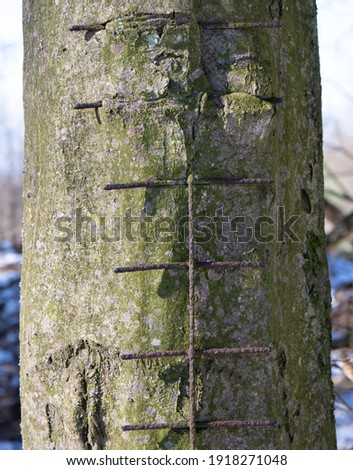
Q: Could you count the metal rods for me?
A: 7